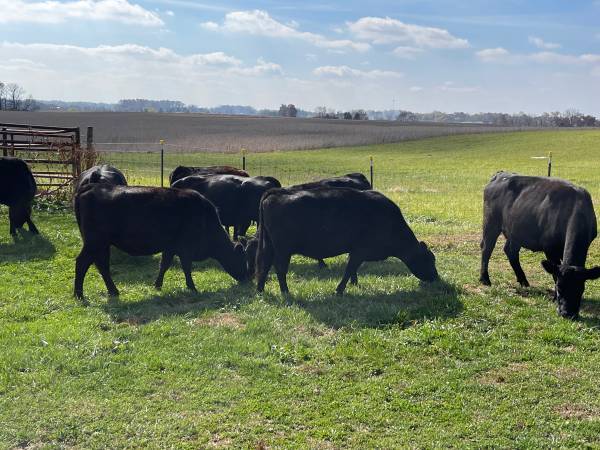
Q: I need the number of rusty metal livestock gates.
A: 1